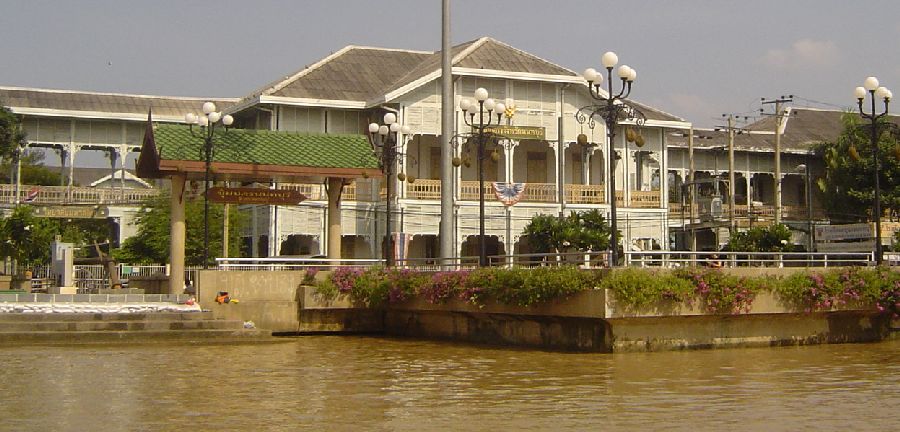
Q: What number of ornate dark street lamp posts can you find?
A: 5